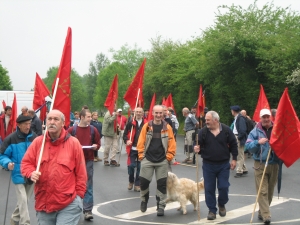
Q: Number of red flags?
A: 12